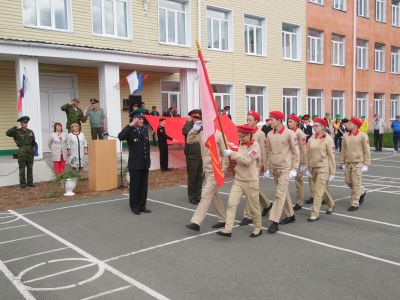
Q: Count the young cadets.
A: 7